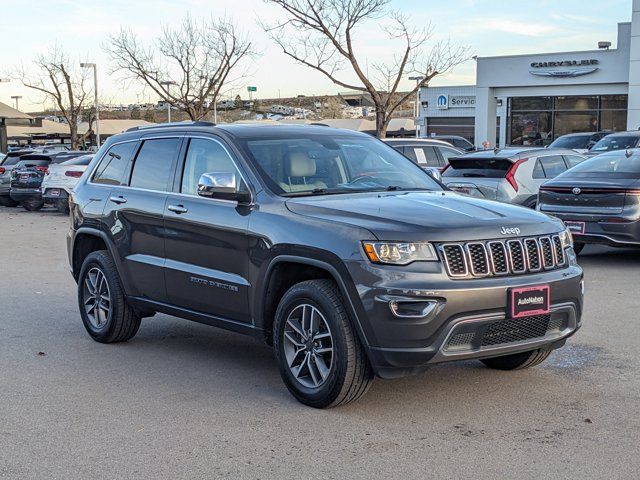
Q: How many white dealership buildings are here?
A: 1